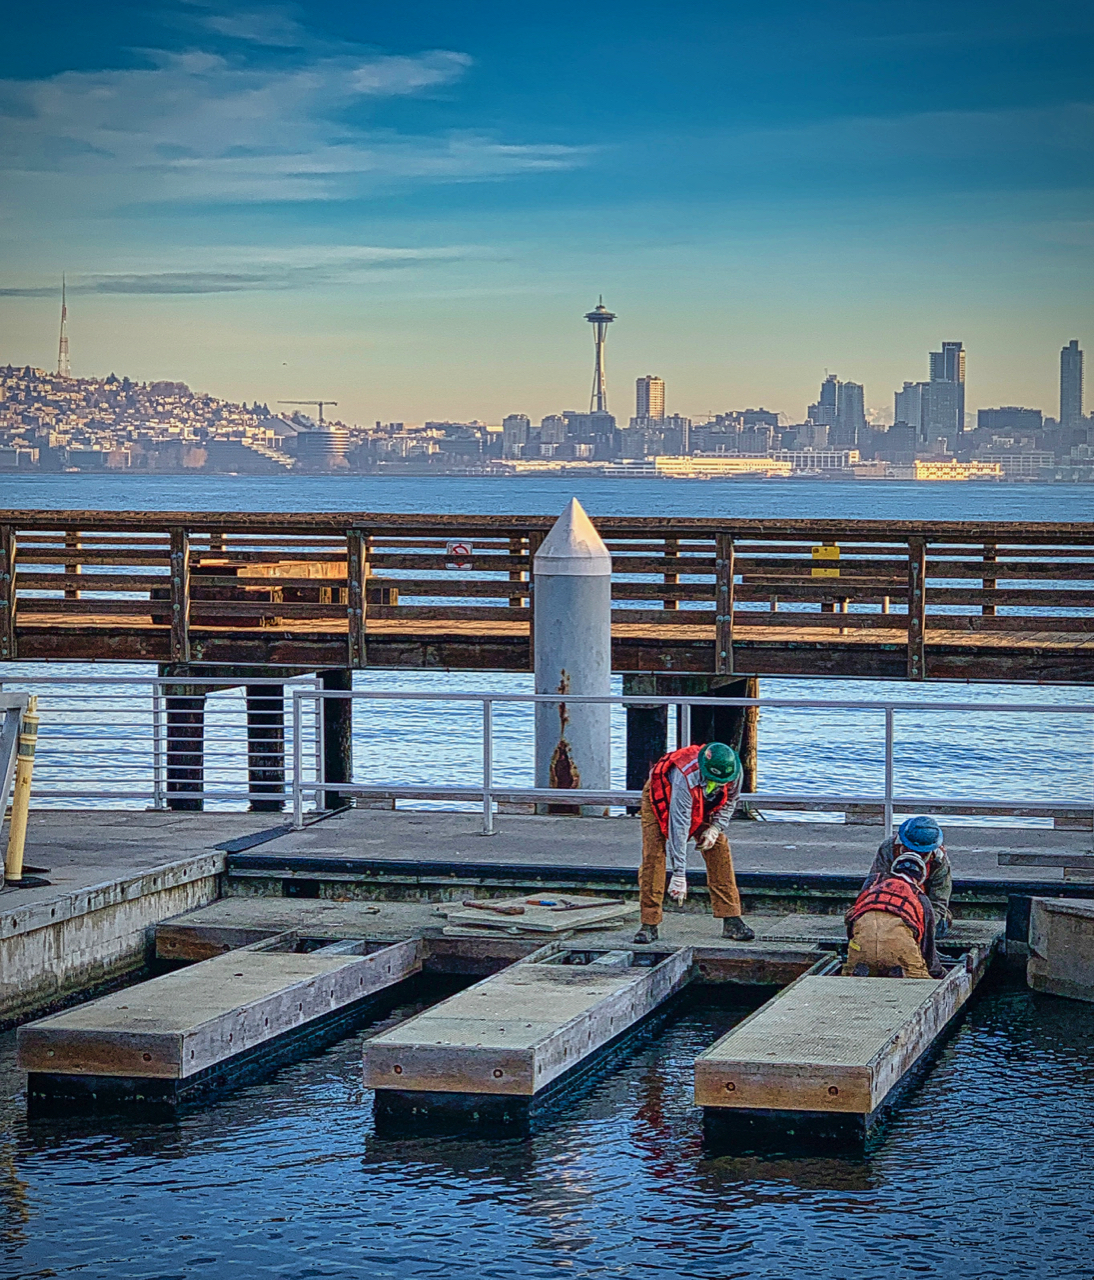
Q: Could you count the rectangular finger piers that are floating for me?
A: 3